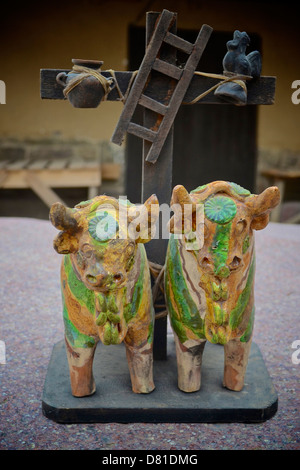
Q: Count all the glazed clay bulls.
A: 2